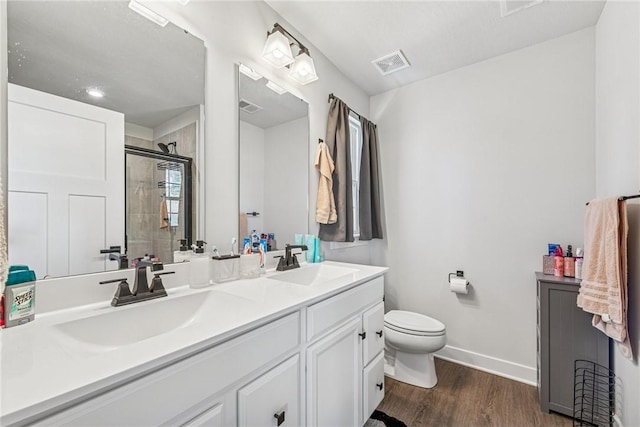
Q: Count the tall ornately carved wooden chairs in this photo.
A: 0